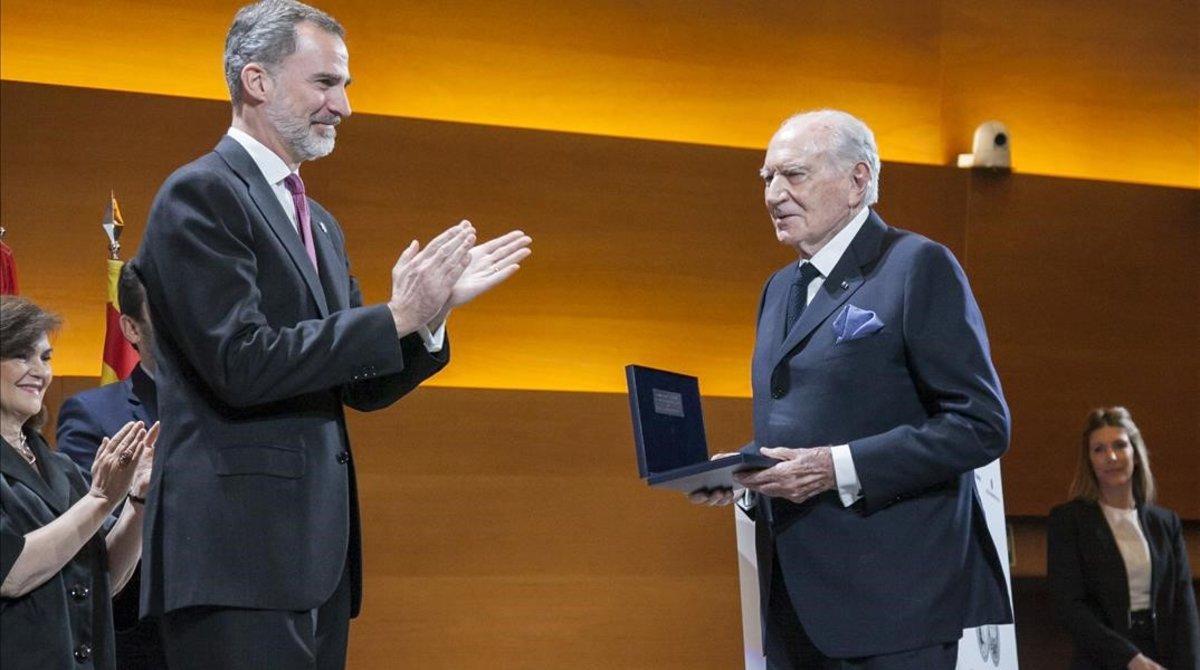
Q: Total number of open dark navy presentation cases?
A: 1